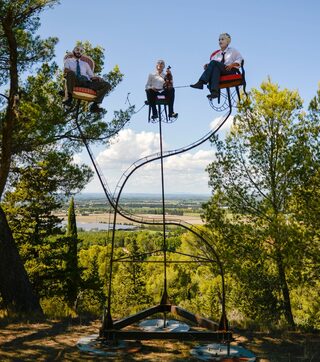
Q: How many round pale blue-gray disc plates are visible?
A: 3